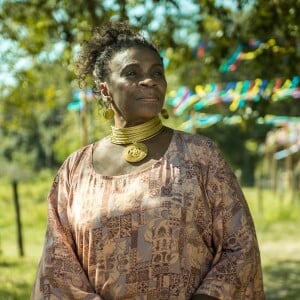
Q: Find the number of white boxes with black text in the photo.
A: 0